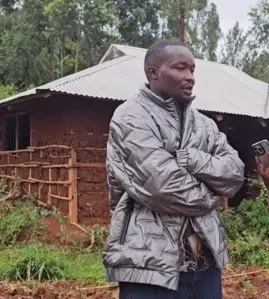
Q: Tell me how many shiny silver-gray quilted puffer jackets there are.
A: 1